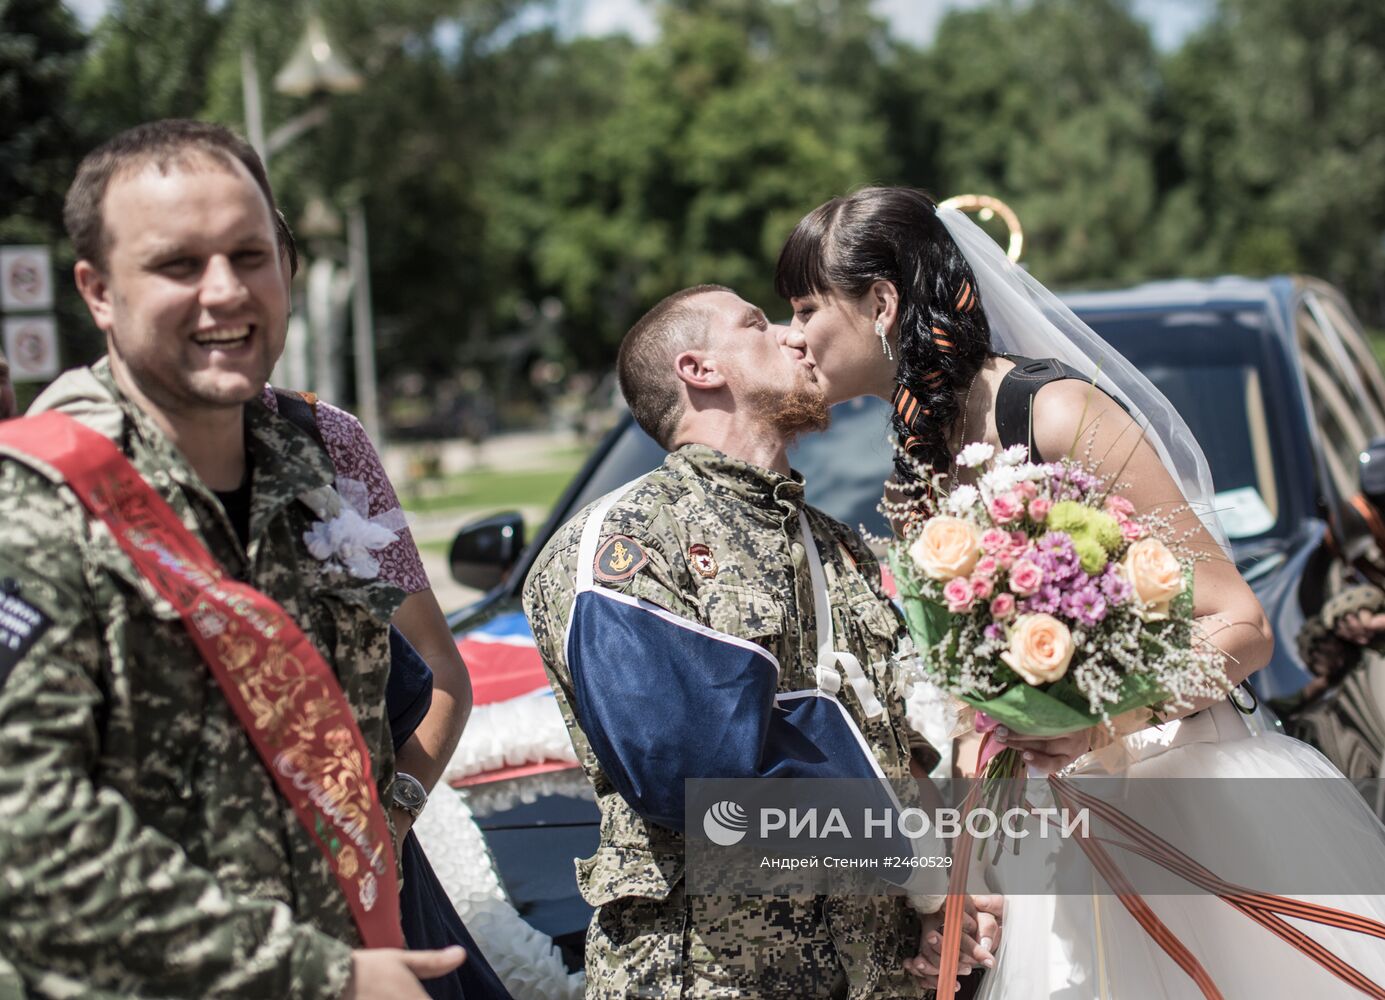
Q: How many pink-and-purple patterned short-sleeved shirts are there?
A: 1